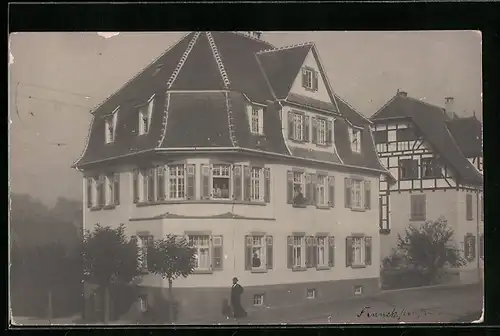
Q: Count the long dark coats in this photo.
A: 1